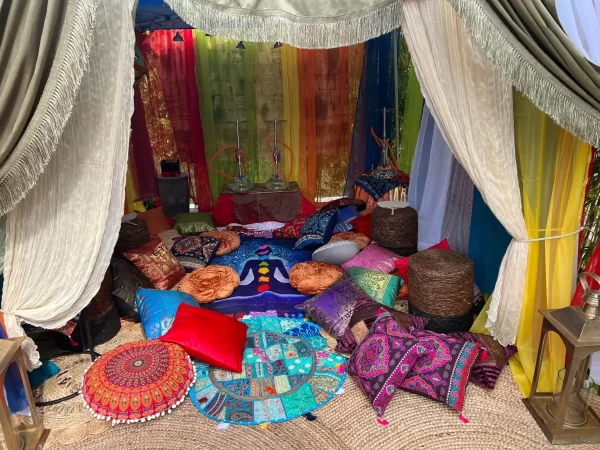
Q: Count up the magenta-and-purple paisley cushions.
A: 2